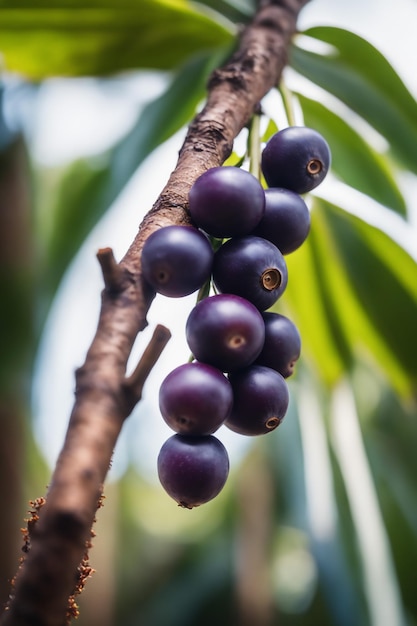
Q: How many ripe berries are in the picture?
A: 10